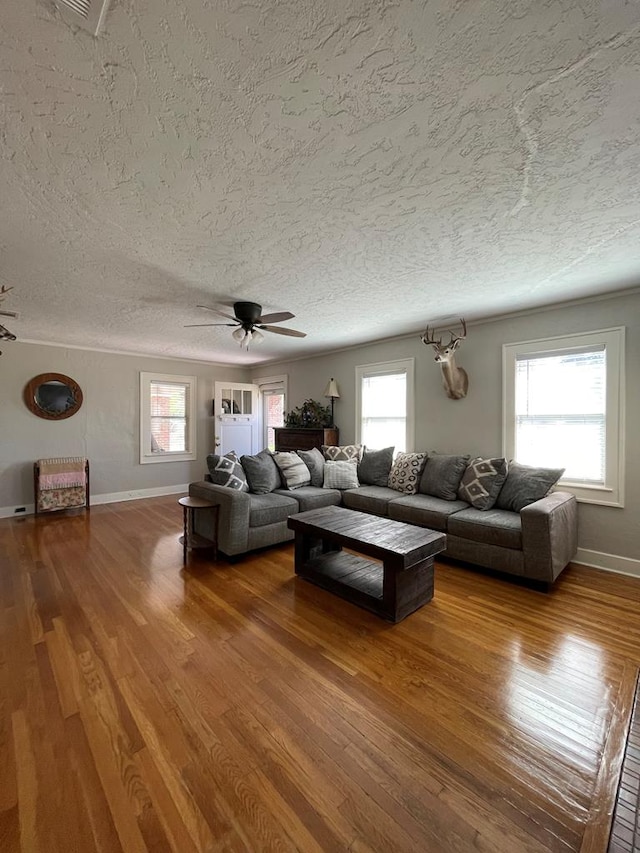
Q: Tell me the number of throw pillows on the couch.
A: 11